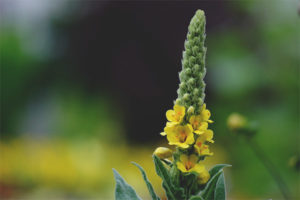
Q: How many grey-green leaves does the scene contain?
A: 5